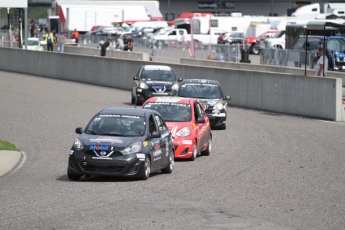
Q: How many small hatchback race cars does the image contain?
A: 4